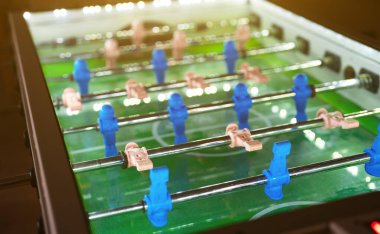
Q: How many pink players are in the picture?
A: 11